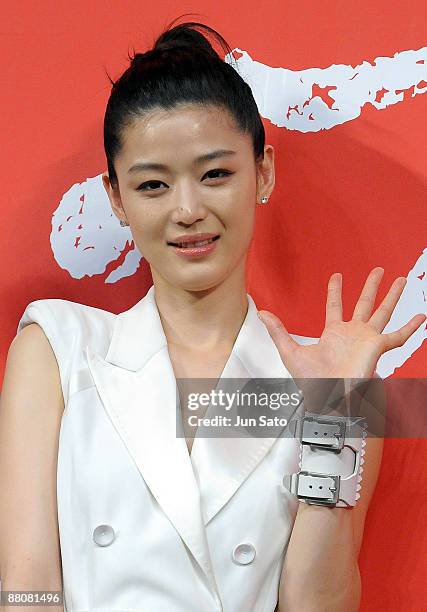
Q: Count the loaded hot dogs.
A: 0